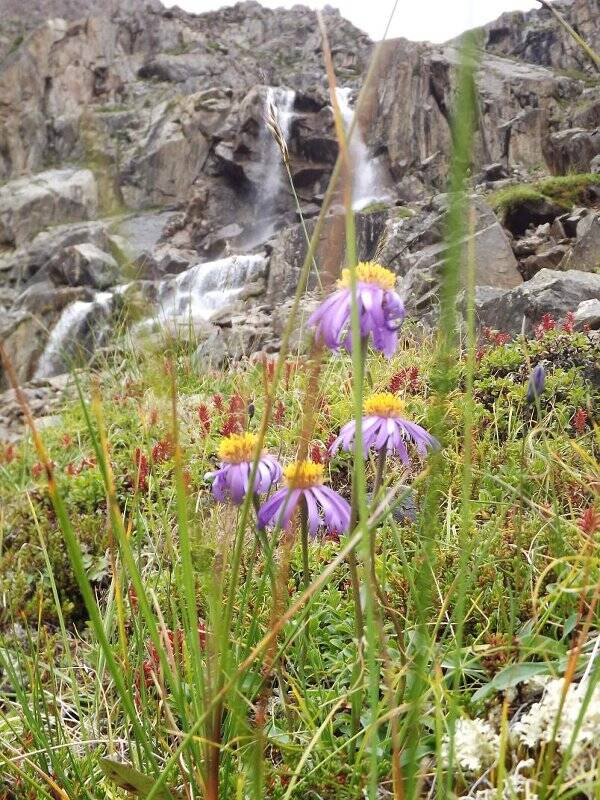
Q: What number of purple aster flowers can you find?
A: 4